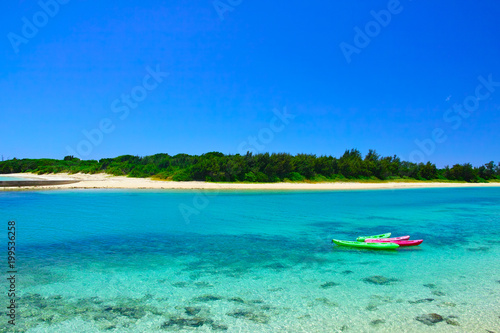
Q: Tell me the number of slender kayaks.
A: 4